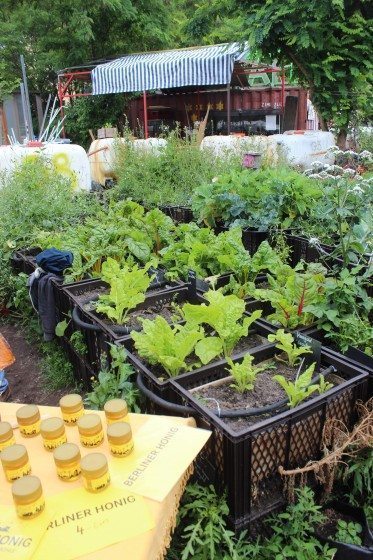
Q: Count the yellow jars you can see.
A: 11